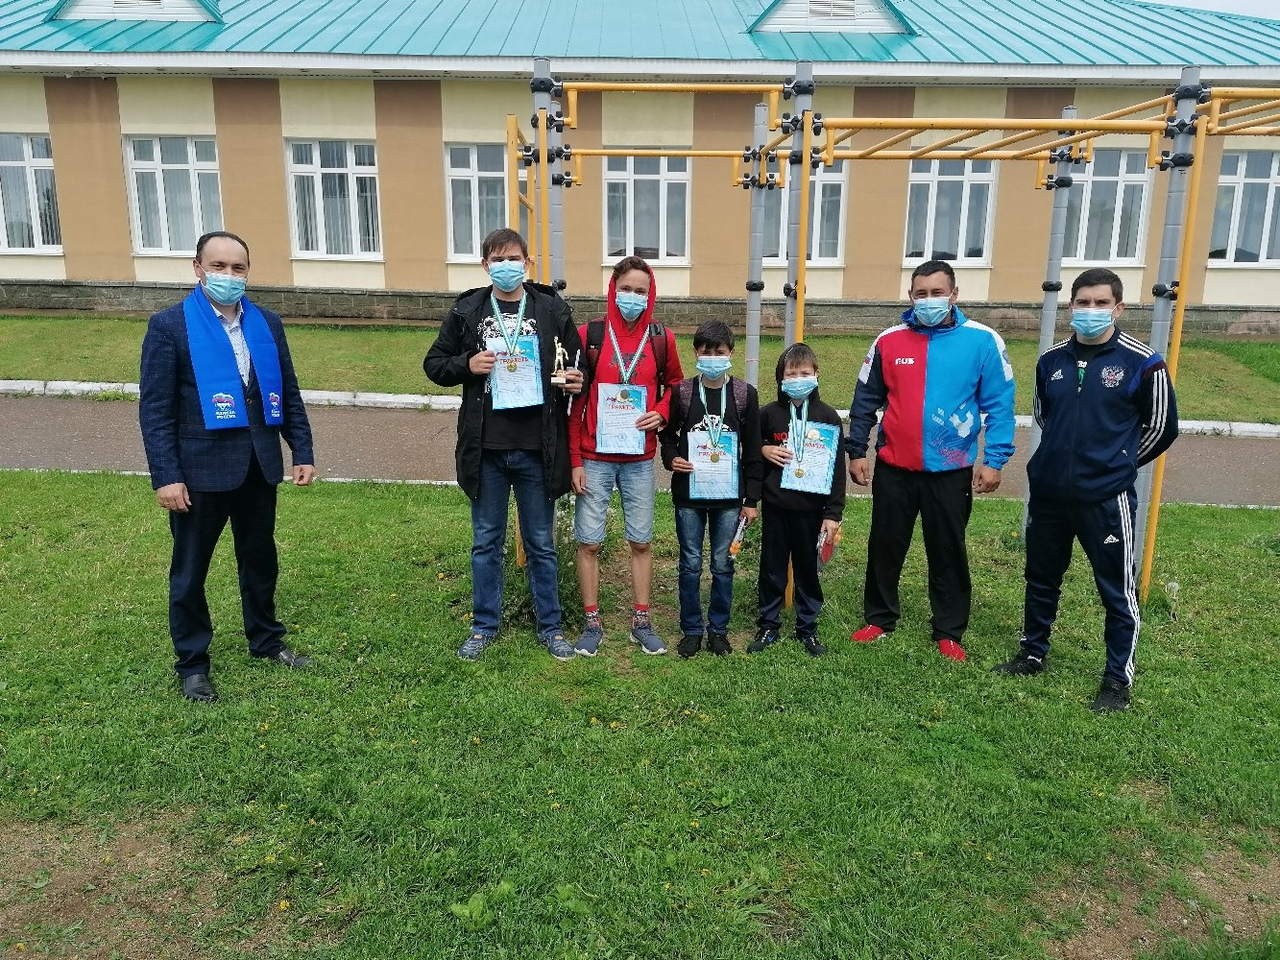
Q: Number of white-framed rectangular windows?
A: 9